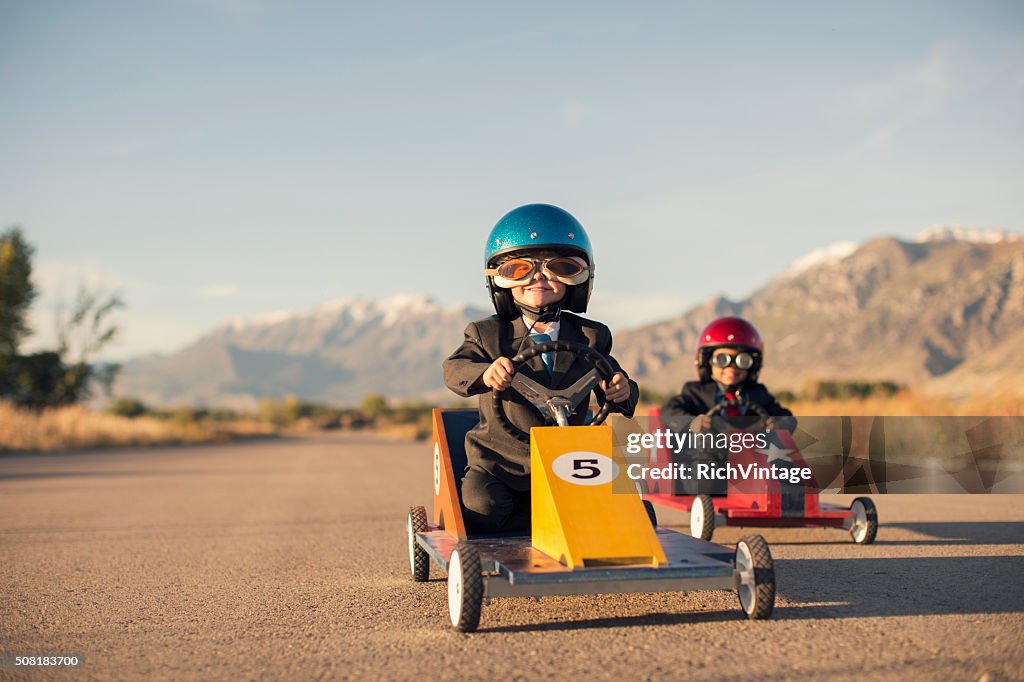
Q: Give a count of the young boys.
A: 2